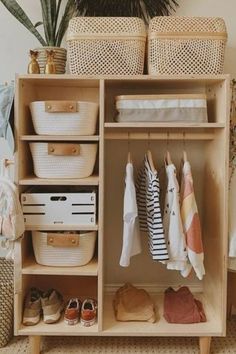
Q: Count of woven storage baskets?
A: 5